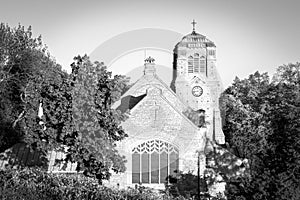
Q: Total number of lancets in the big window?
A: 5